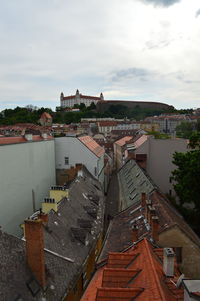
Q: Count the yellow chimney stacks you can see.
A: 2